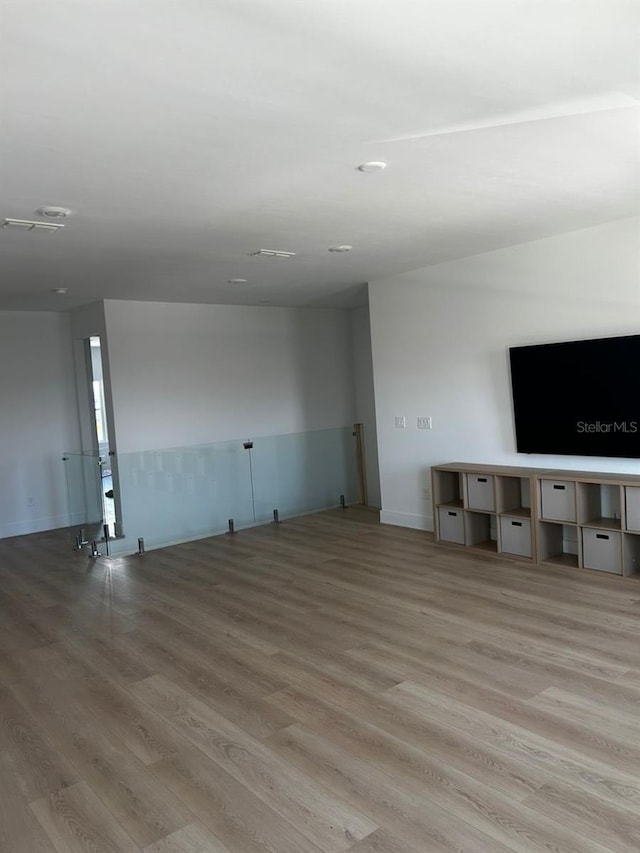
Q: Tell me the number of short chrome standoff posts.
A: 8